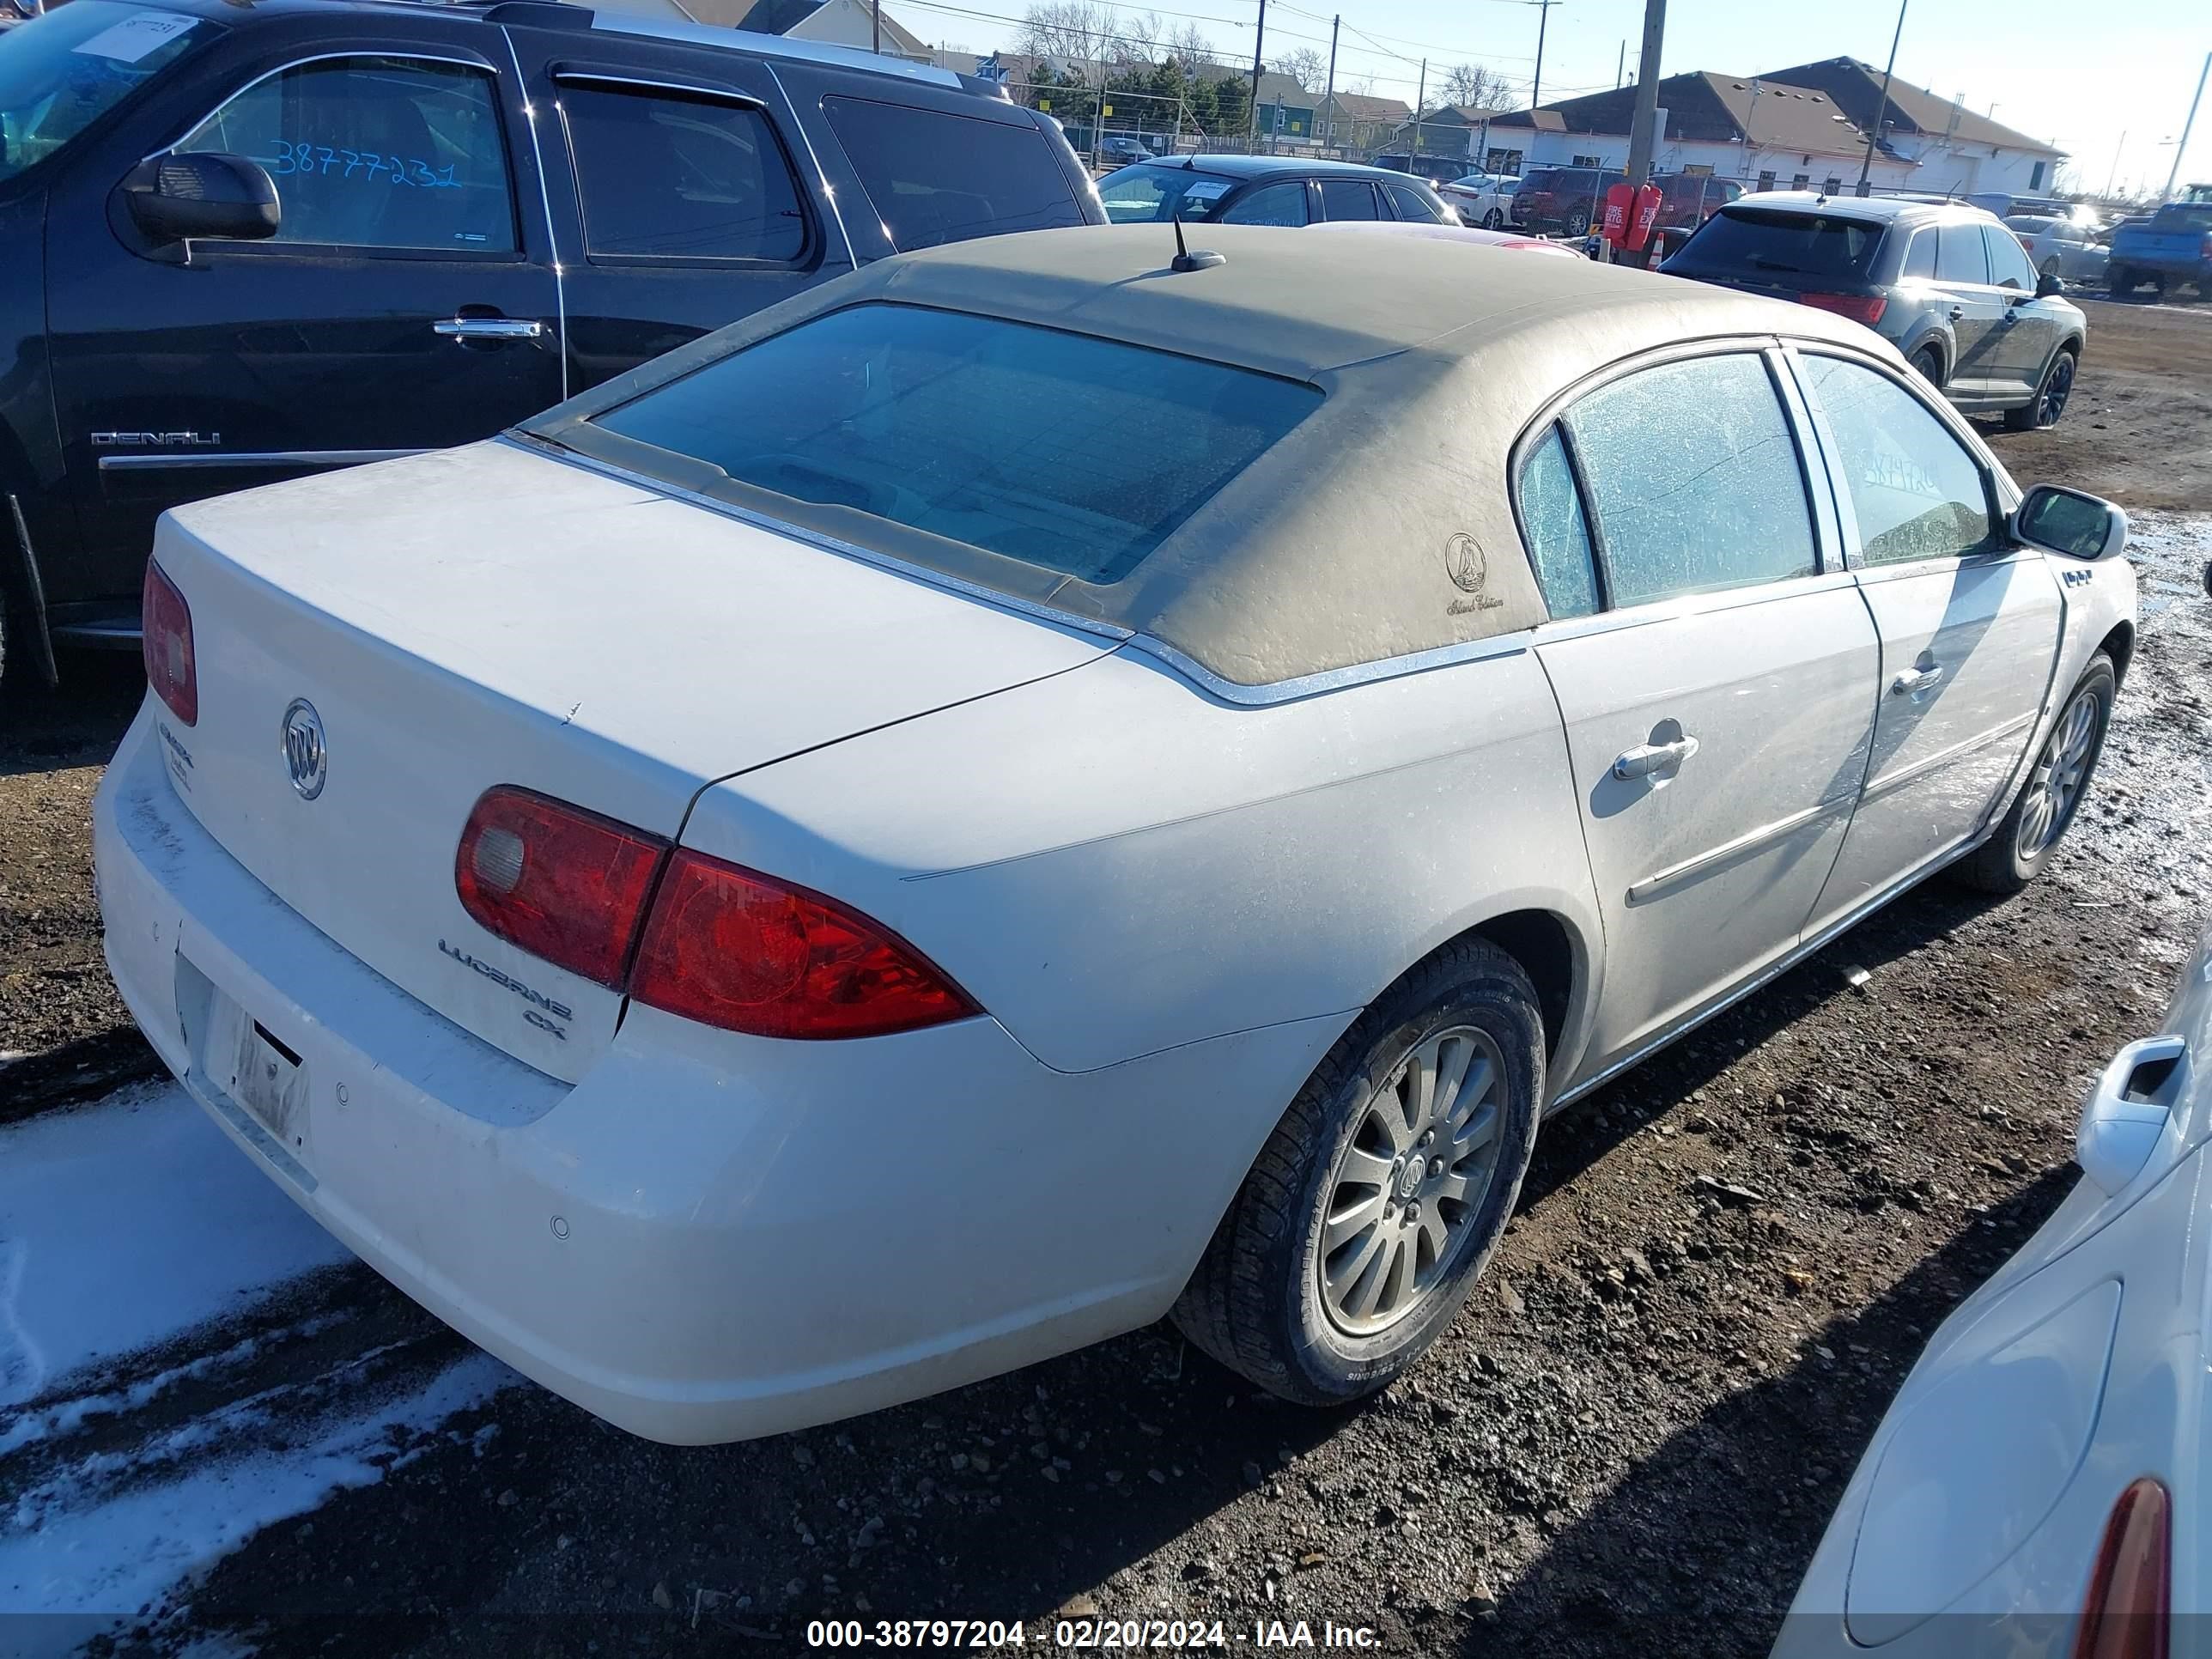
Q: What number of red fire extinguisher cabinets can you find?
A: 2